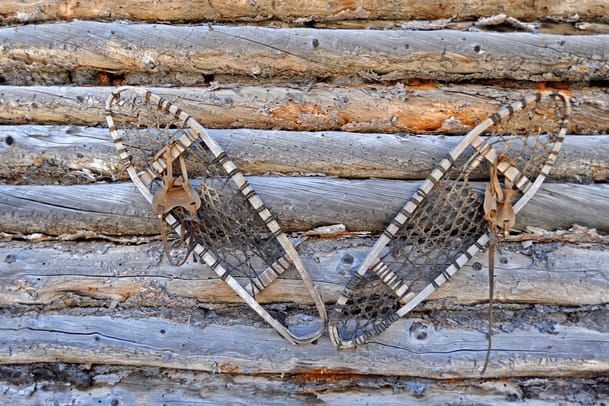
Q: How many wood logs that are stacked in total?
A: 8